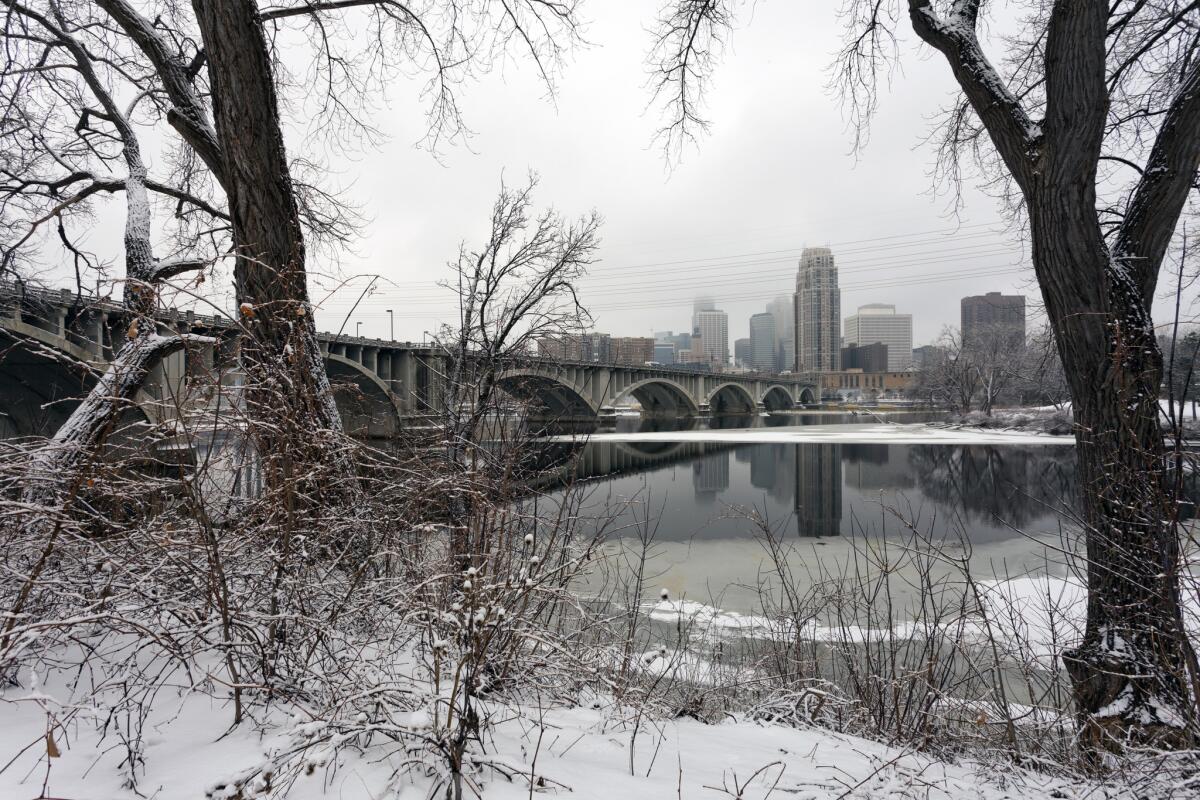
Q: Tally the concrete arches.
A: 7